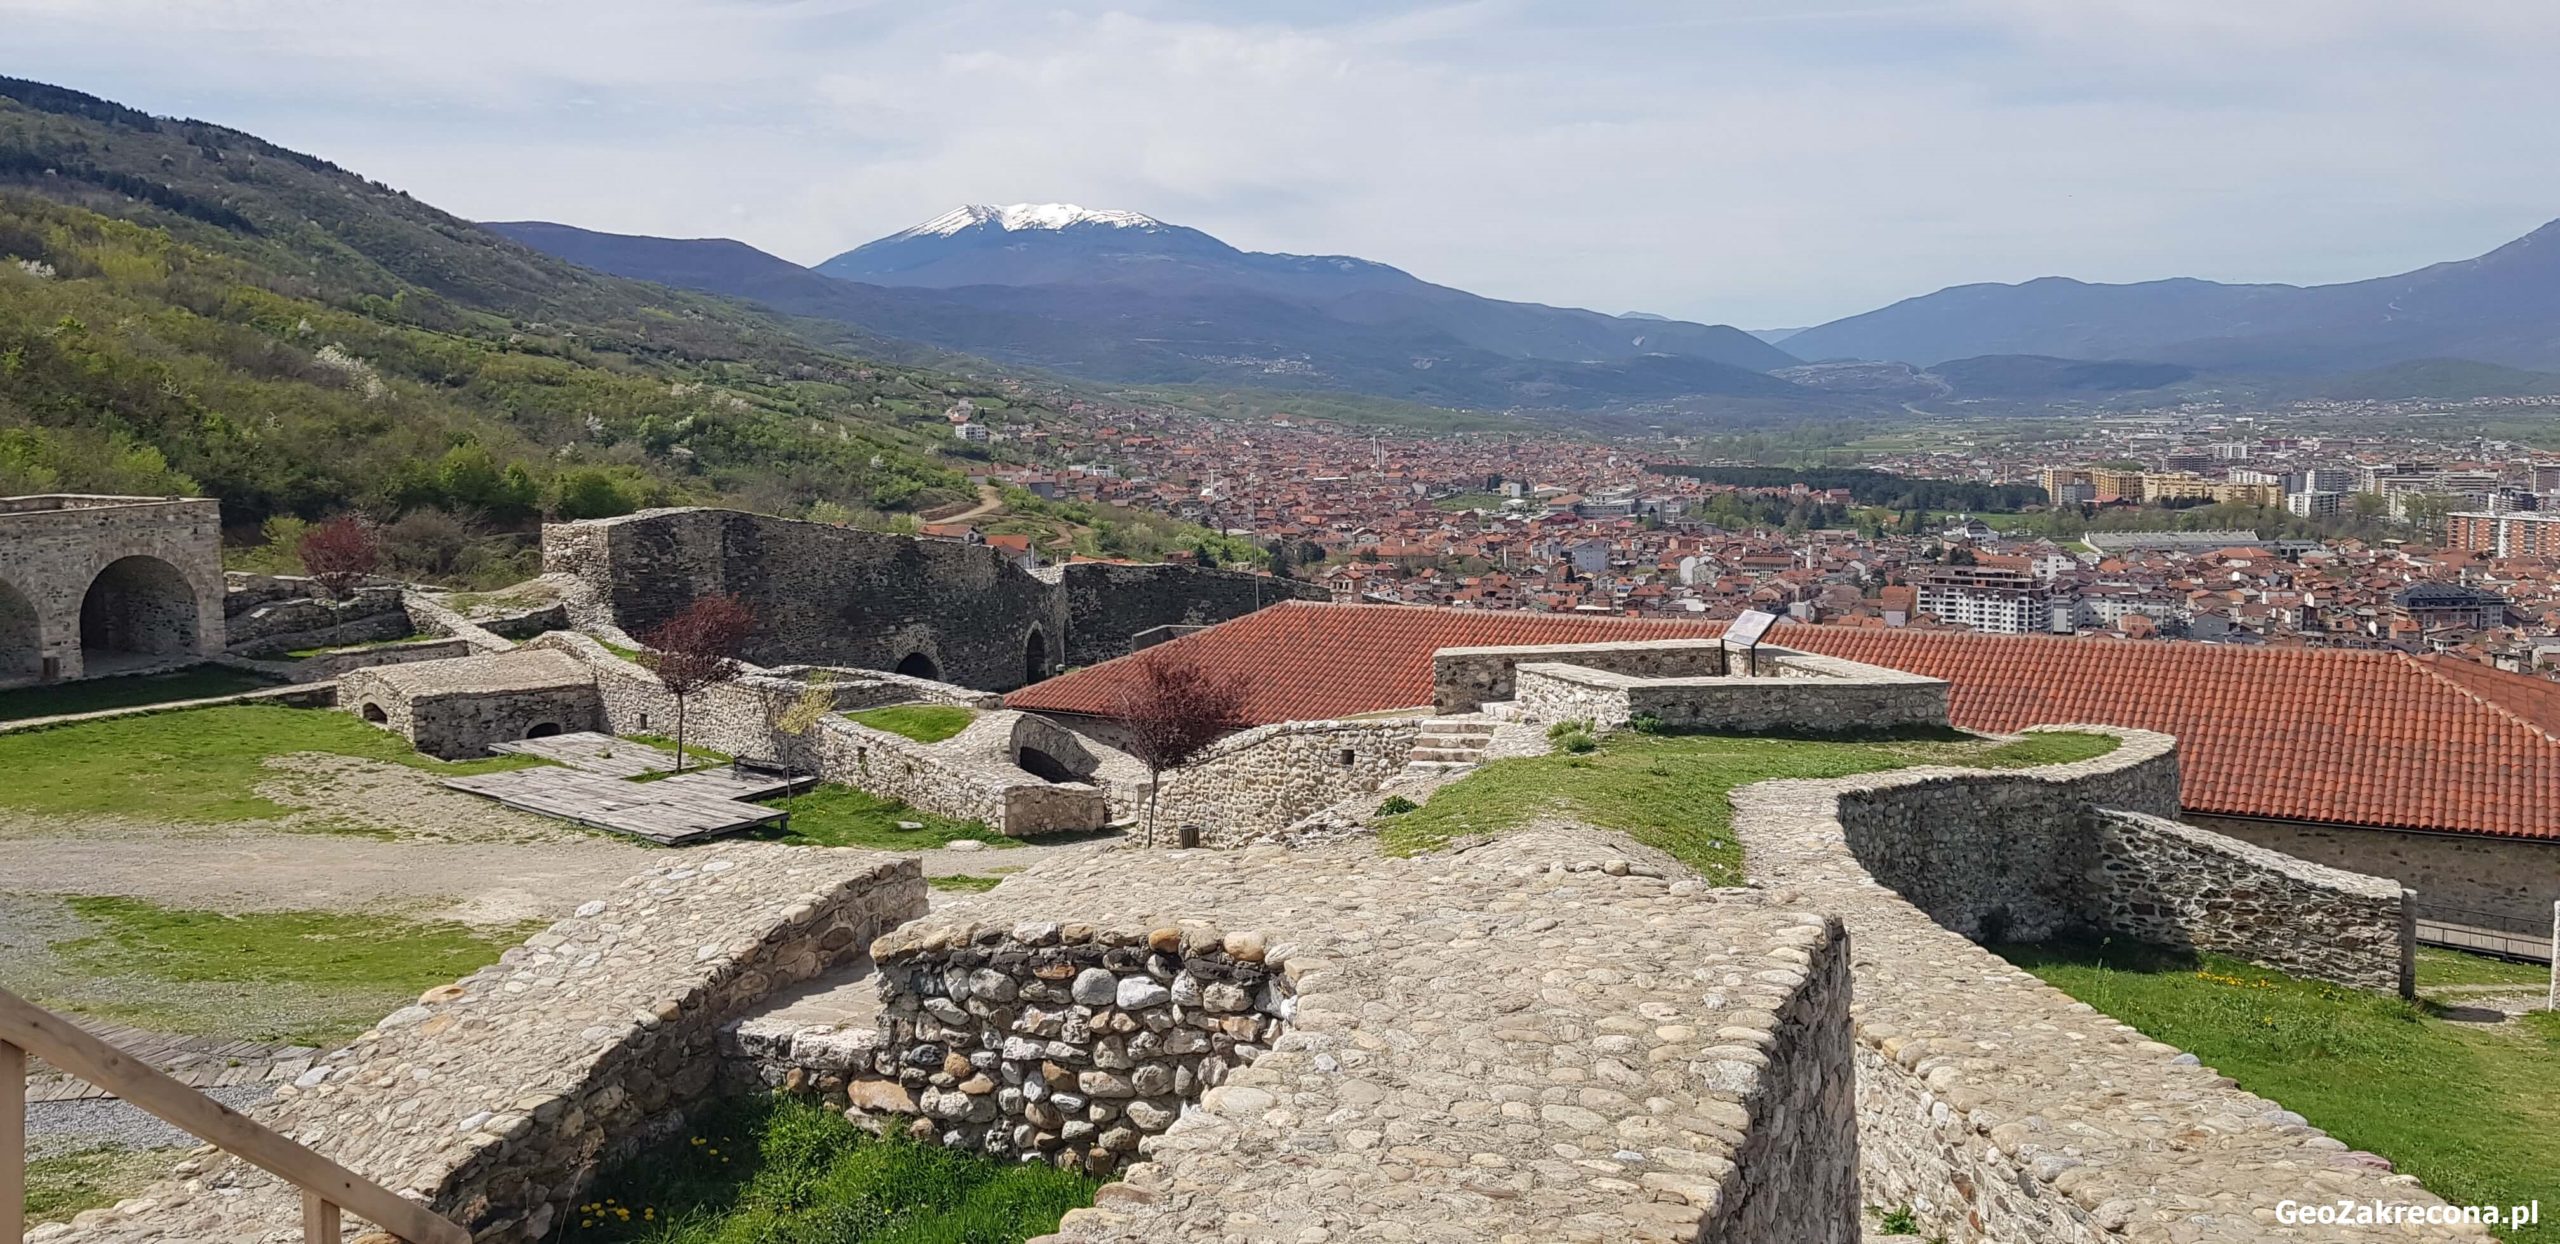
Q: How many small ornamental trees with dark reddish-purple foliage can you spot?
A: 3